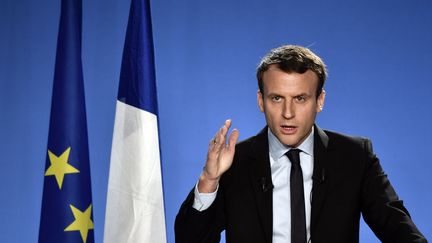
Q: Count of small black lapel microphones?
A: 2